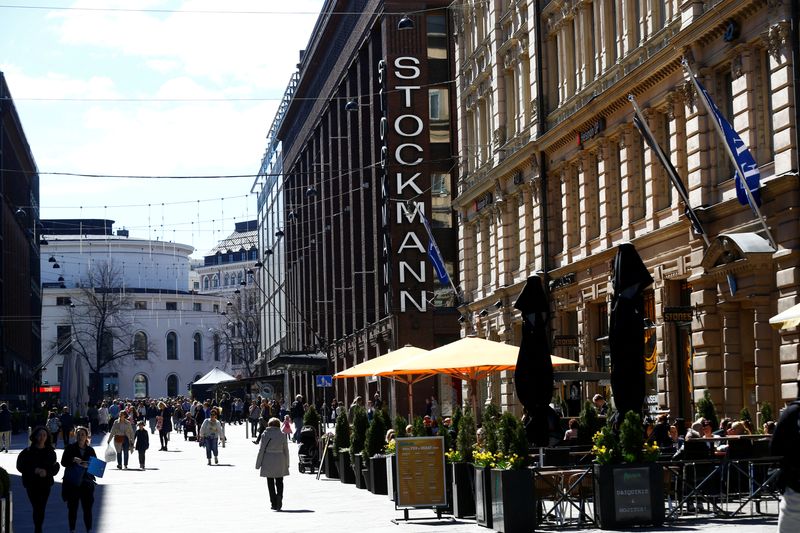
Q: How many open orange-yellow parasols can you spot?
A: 2